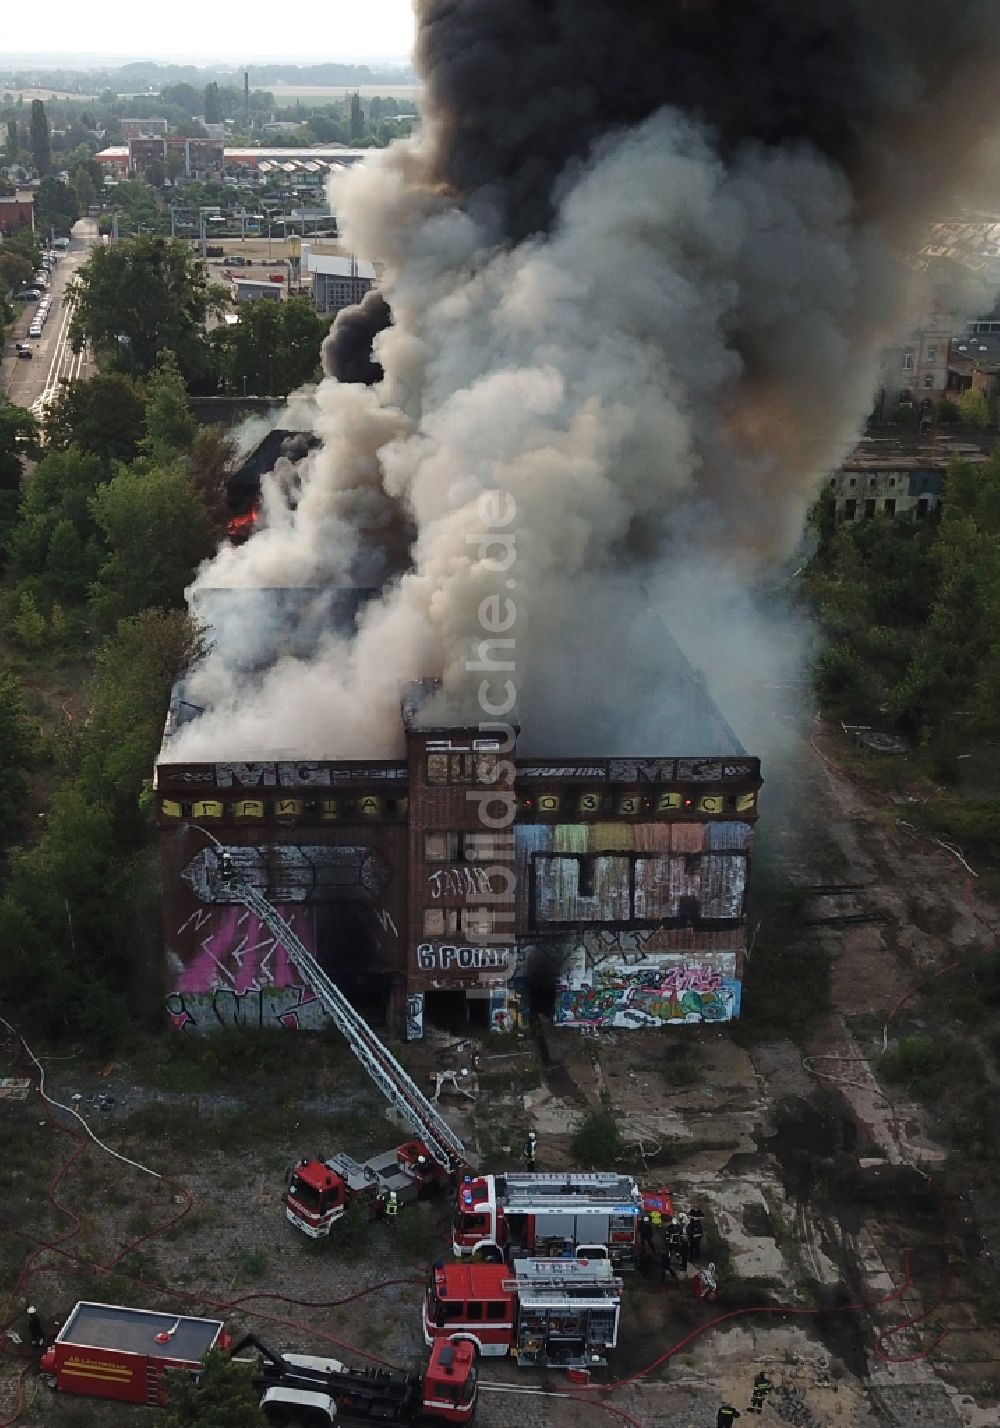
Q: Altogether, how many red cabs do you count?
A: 4